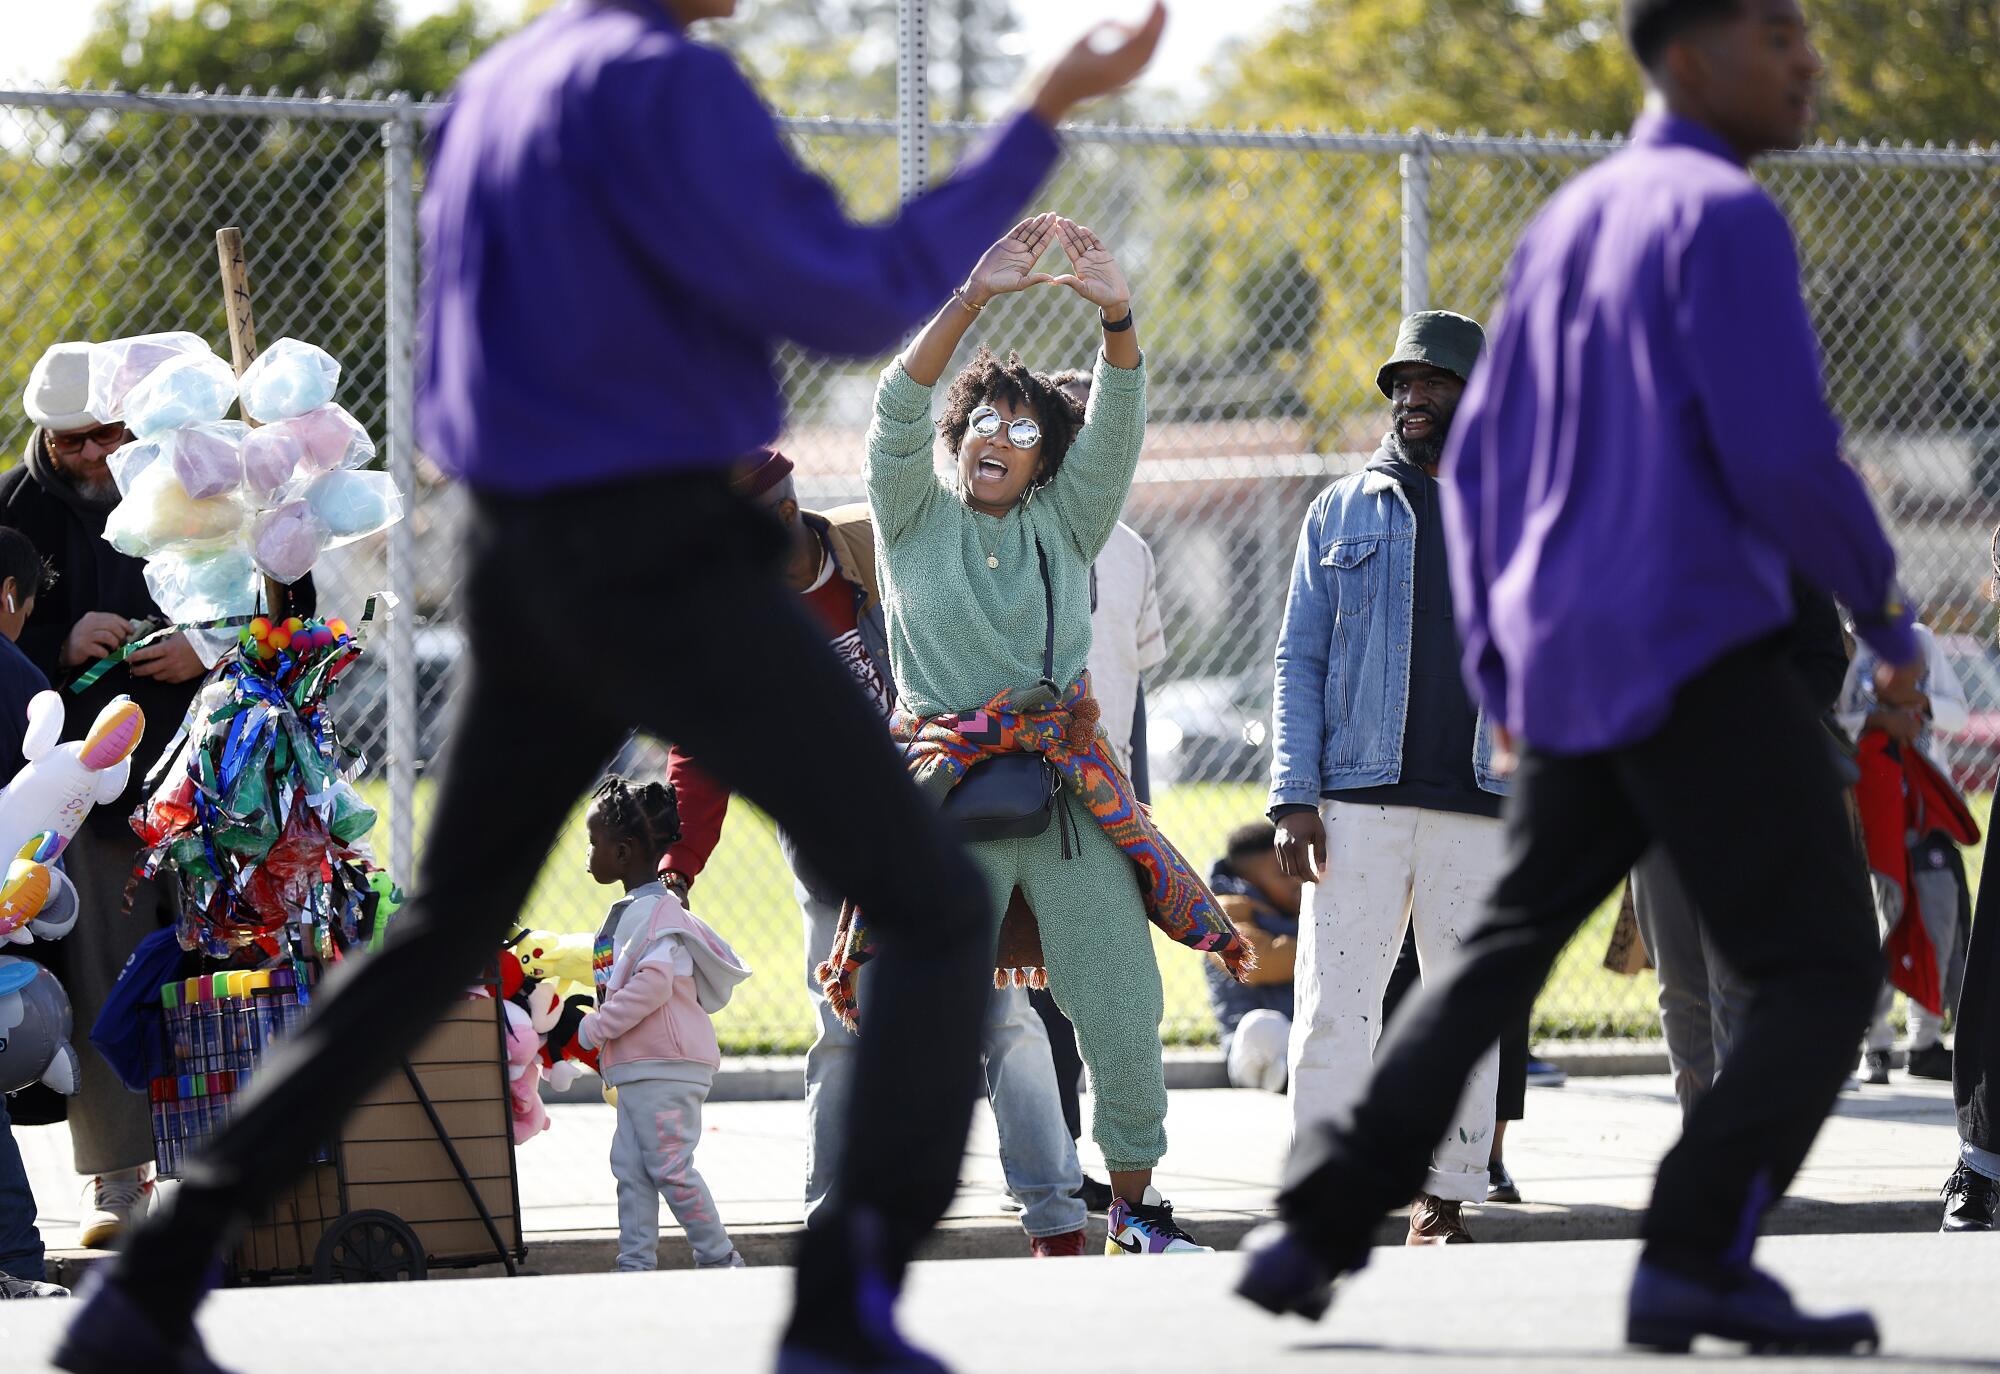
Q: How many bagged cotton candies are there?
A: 10